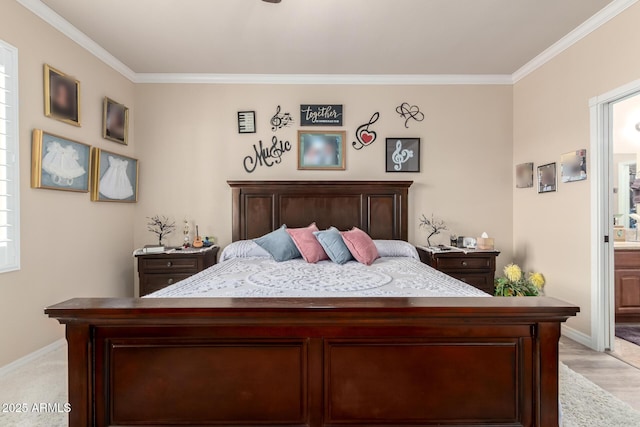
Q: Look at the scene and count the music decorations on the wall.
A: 5